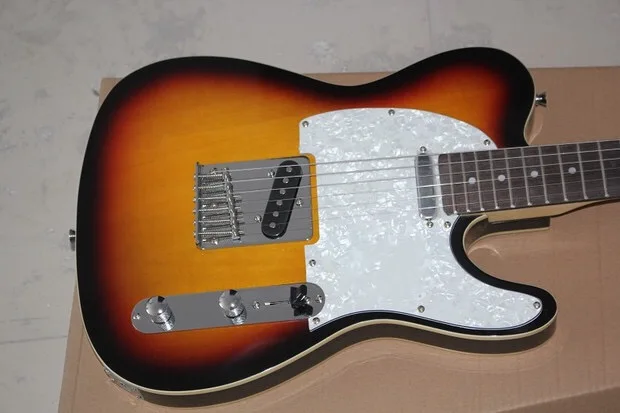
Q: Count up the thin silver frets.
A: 10